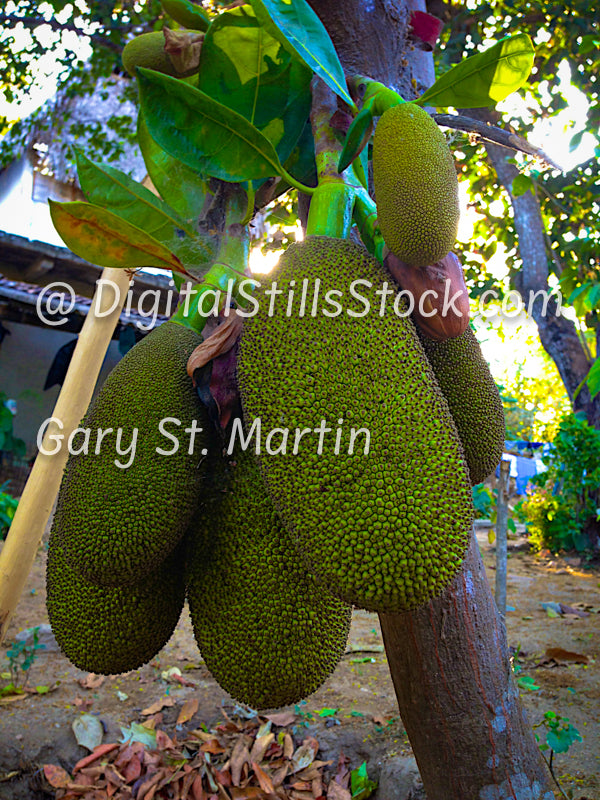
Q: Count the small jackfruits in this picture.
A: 2